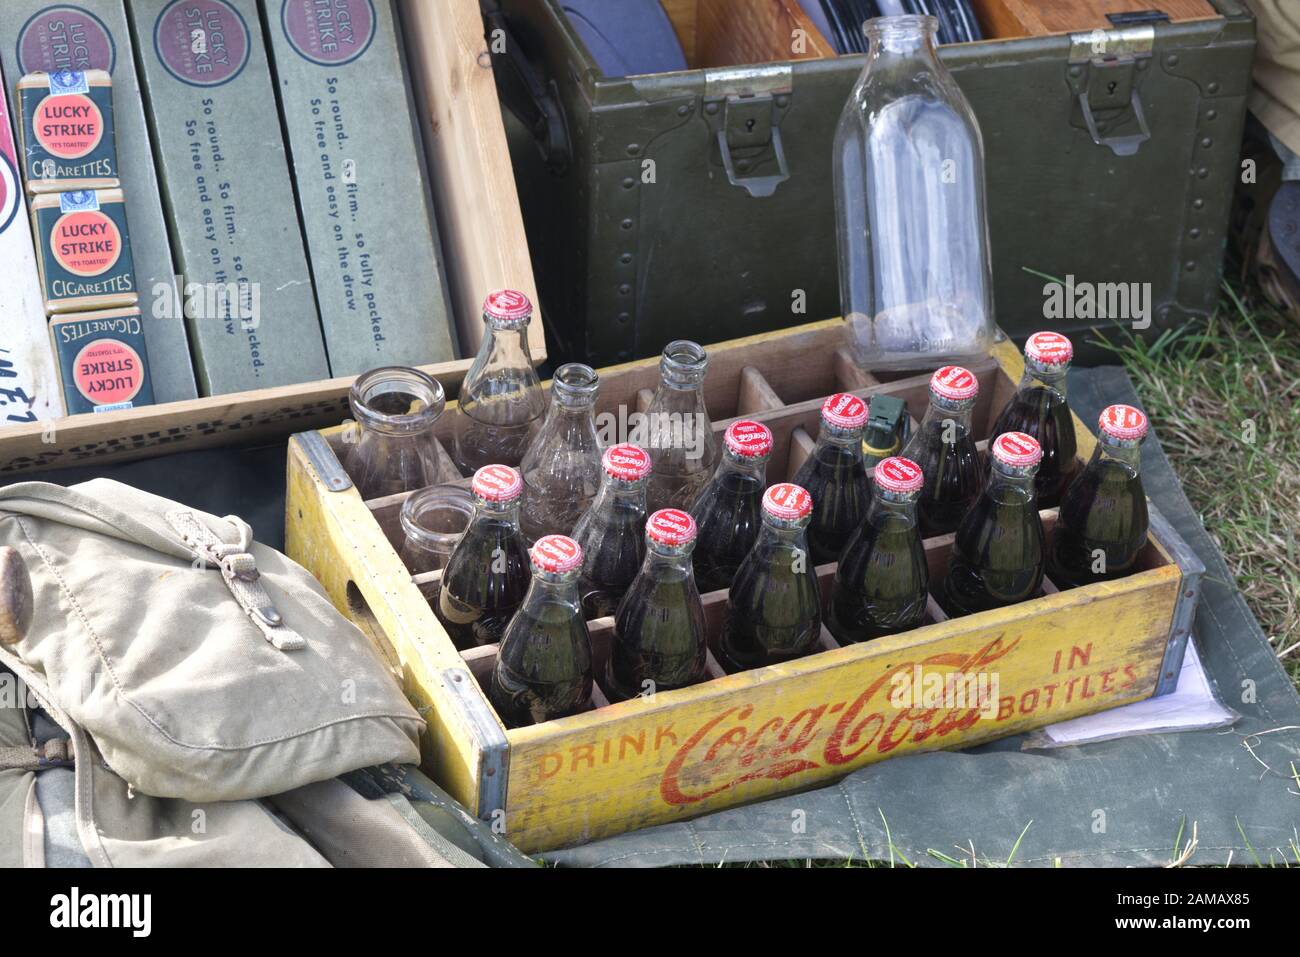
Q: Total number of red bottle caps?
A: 13